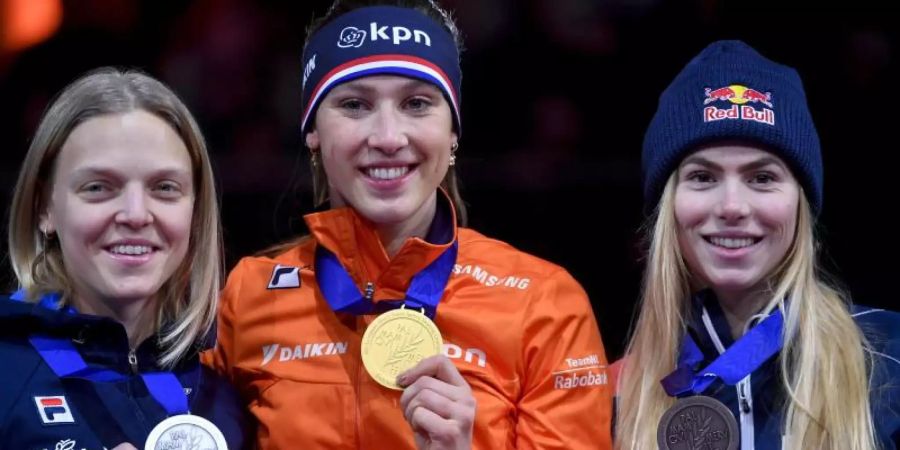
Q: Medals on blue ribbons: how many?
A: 3